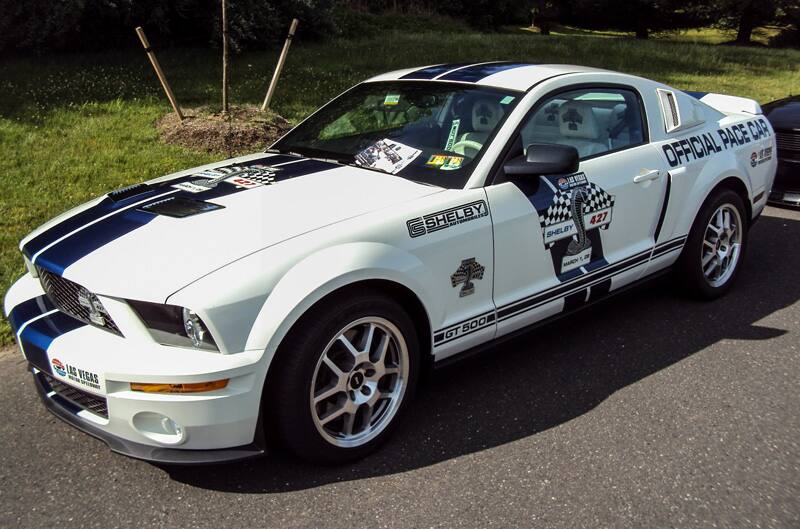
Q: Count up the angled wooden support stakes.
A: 2